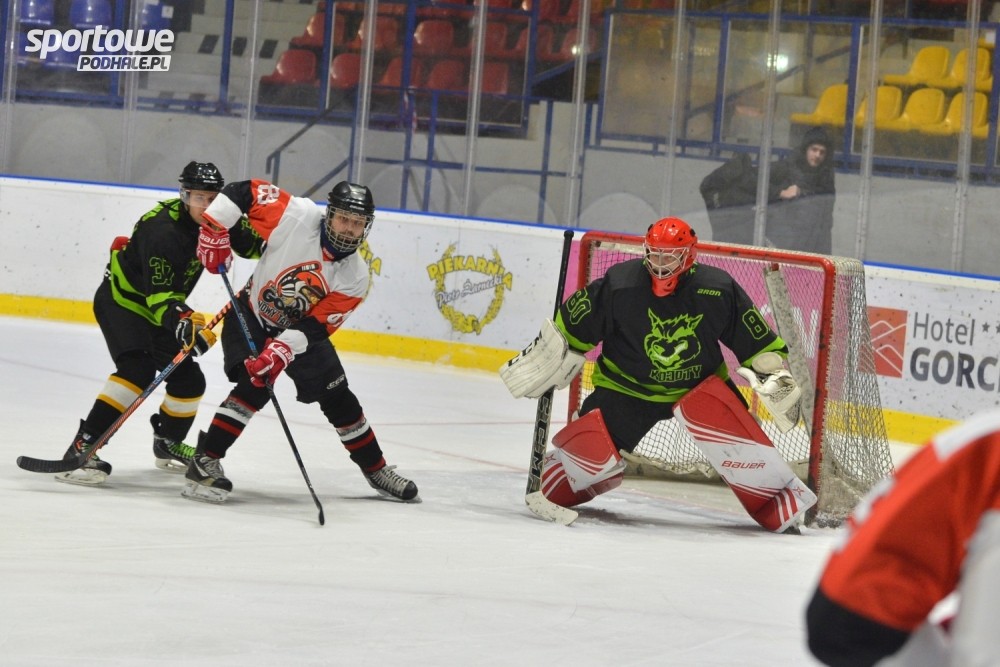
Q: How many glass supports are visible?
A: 10